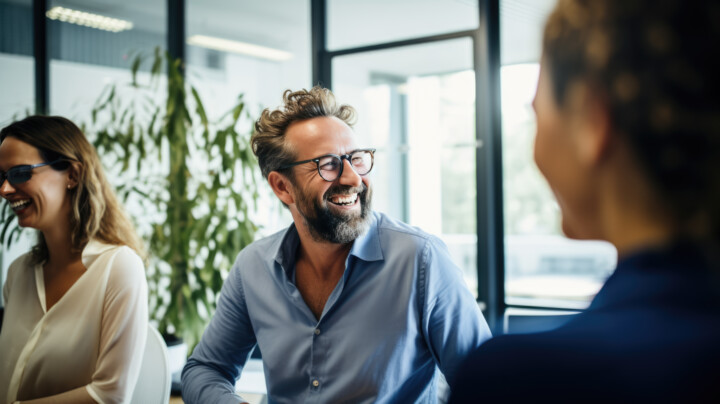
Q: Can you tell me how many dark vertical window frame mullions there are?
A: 4